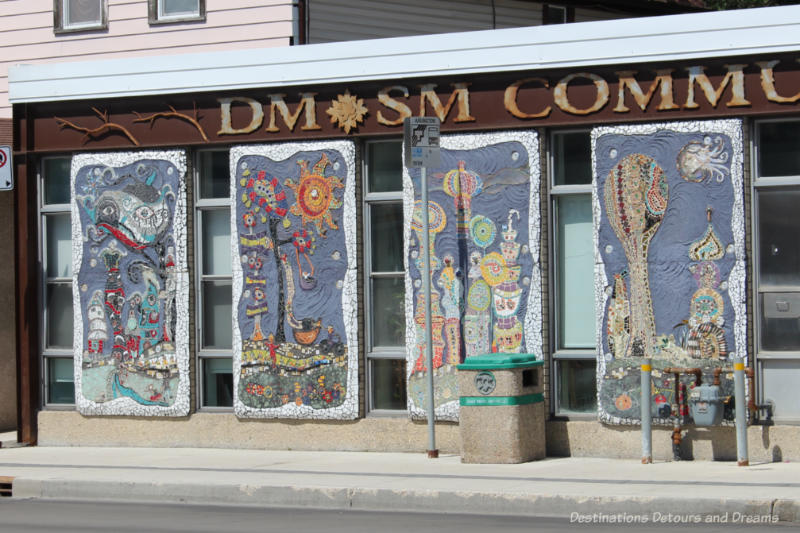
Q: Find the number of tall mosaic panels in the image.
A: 4